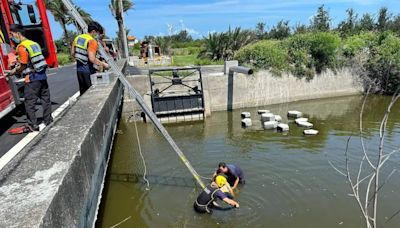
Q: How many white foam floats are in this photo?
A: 11